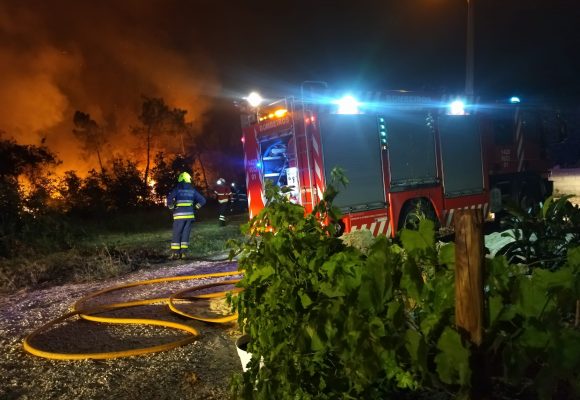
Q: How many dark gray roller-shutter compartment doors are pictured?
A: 3